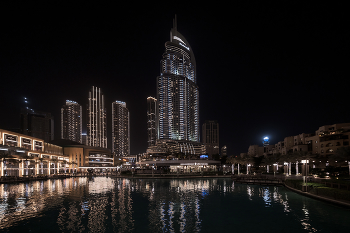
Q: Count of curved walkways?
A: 1